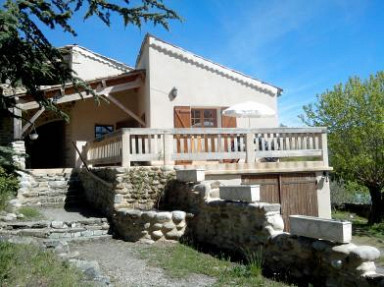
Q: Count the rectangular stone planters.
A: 3